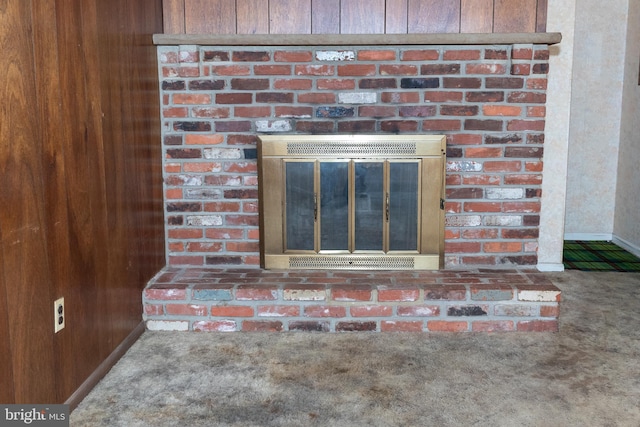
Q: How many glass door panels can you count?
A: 4